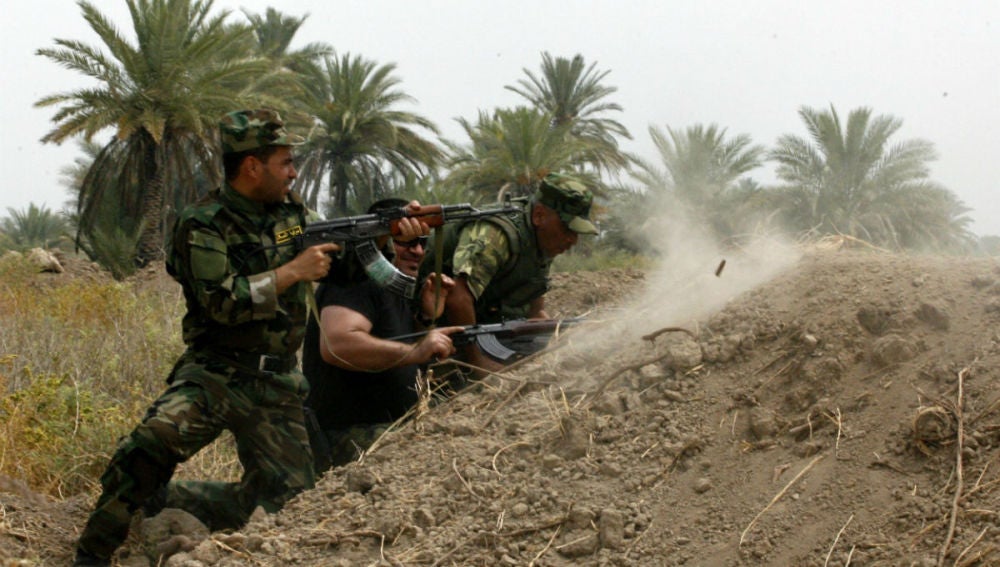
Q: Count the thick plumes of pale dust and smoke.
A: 1